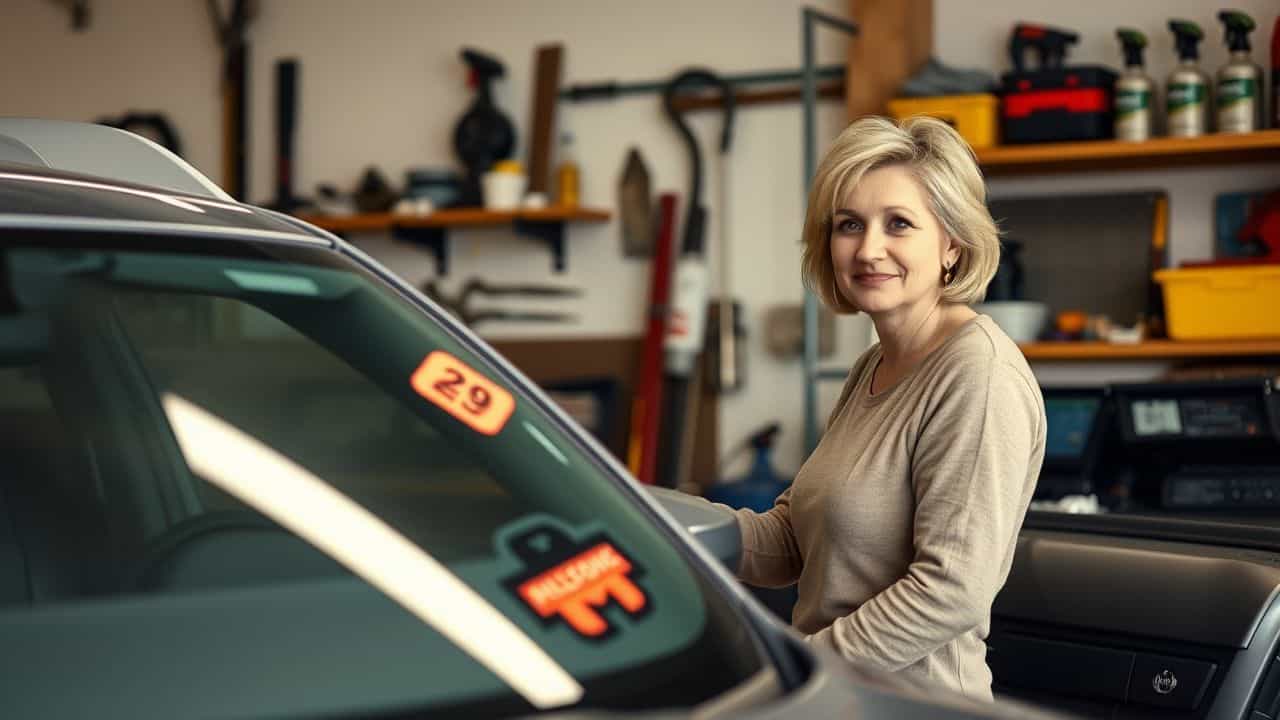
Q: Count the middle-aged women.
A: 1